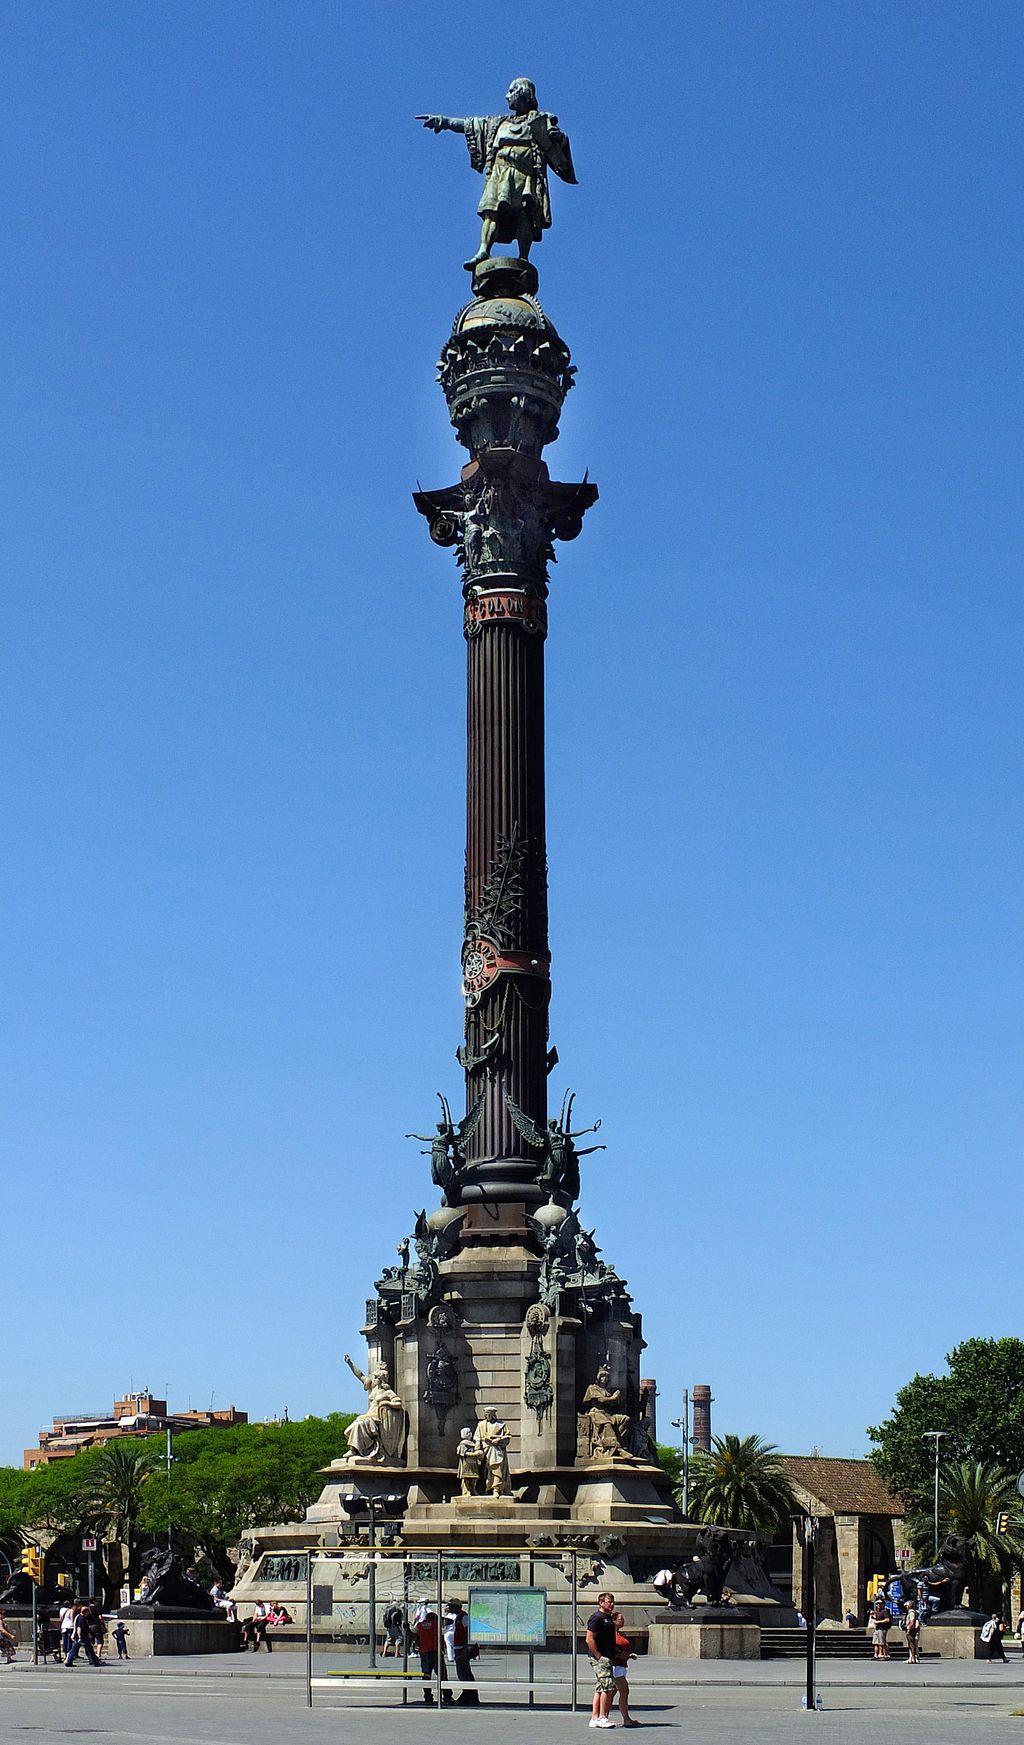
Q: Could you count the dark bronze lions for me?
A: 4